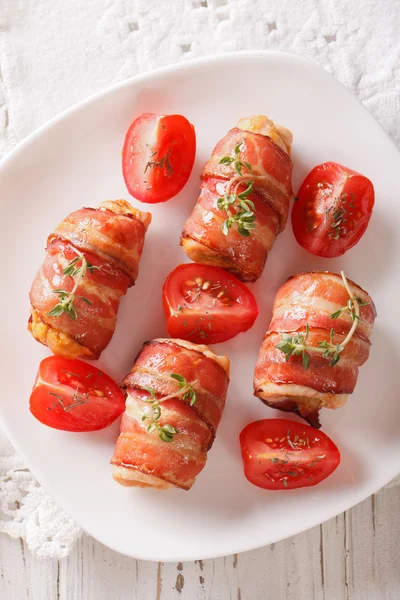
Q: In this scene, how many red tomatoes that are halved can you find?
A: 5